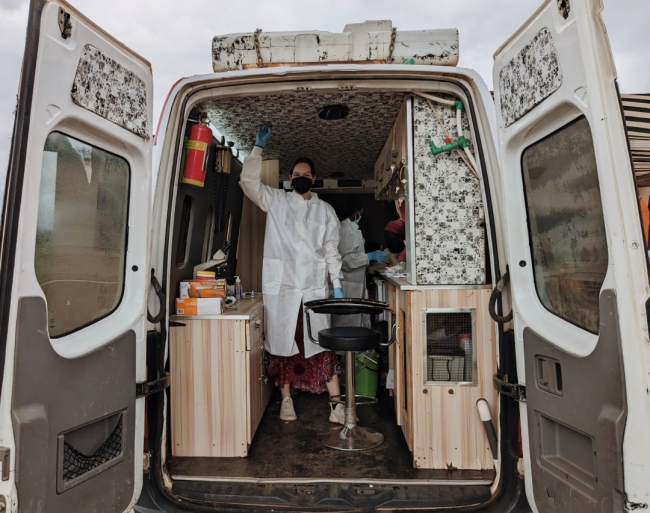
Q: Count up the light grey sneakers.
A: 2